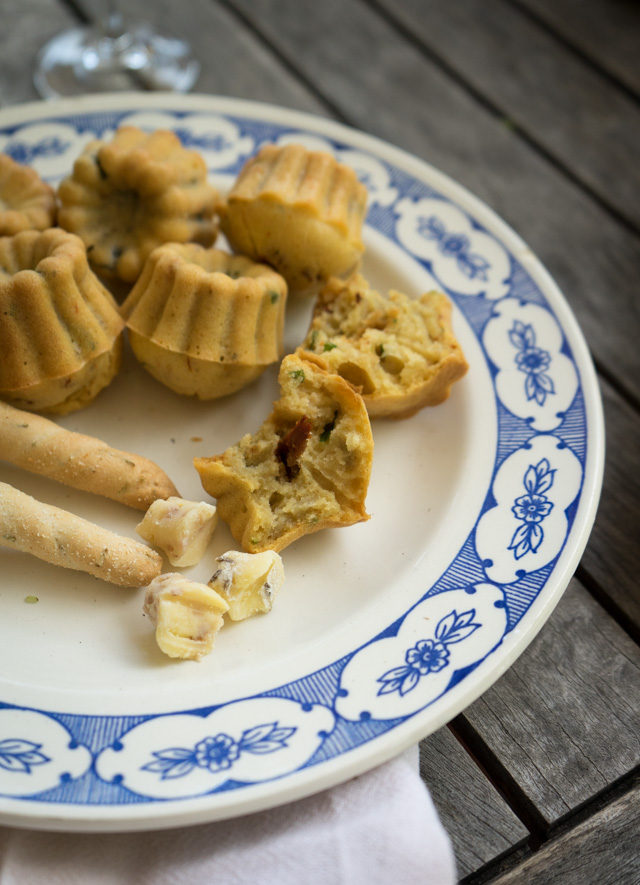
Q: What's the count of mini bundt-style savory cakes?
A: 6